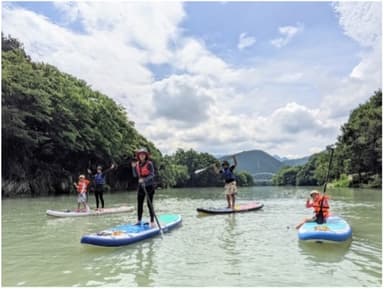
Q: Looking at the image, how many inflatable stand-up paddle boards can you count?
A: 4